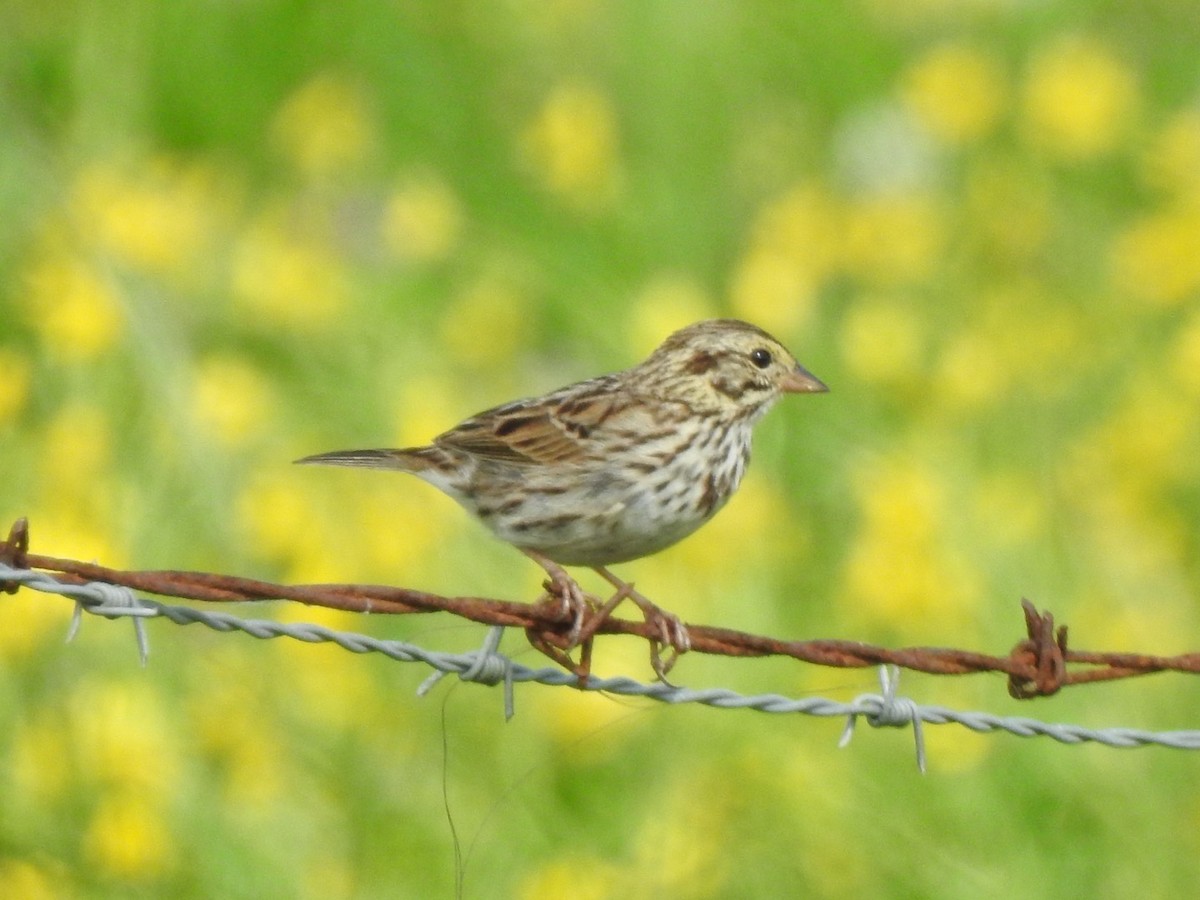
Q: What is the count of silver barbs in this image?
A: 3